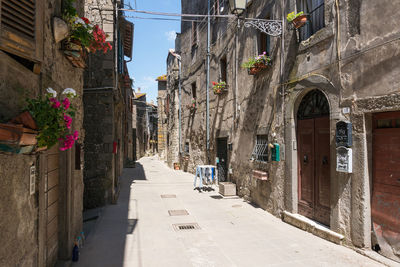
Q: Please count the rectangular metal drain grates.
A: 3